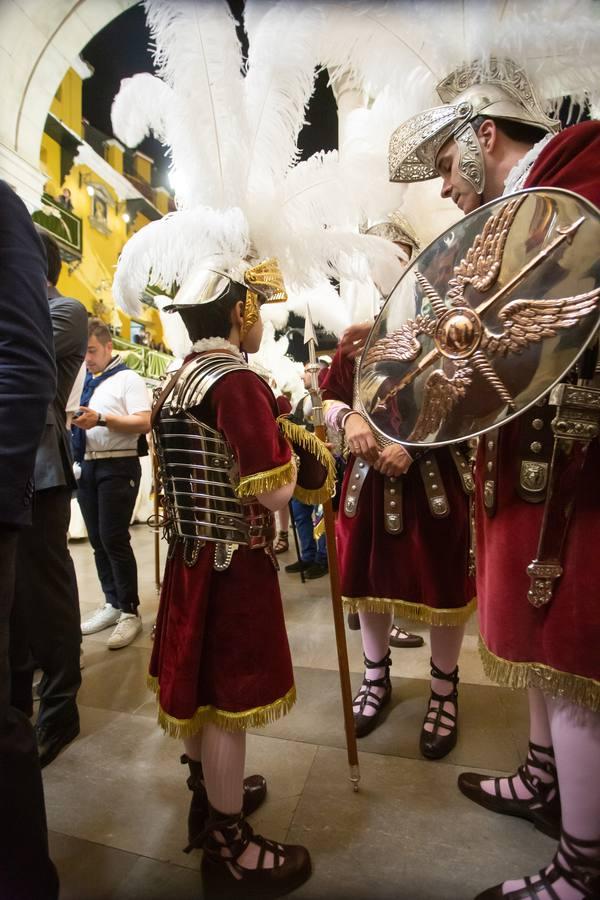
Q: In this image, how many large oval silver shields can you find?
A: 1